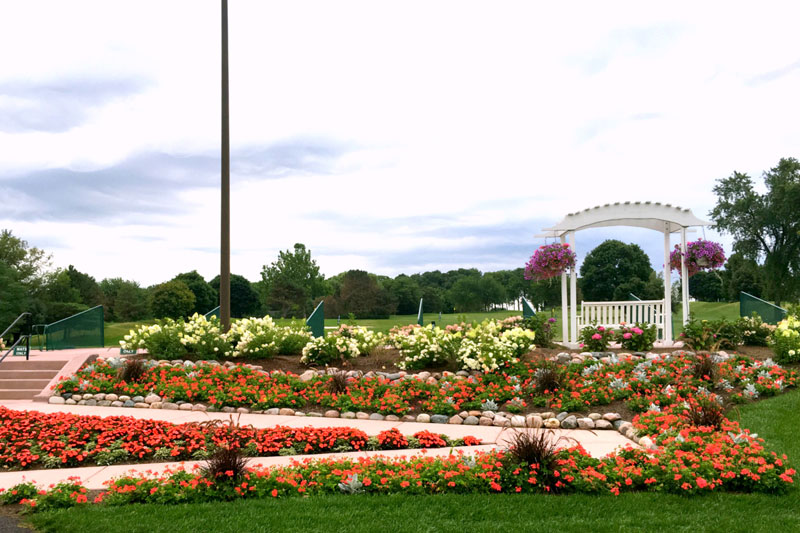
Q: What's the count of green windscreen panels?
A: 7